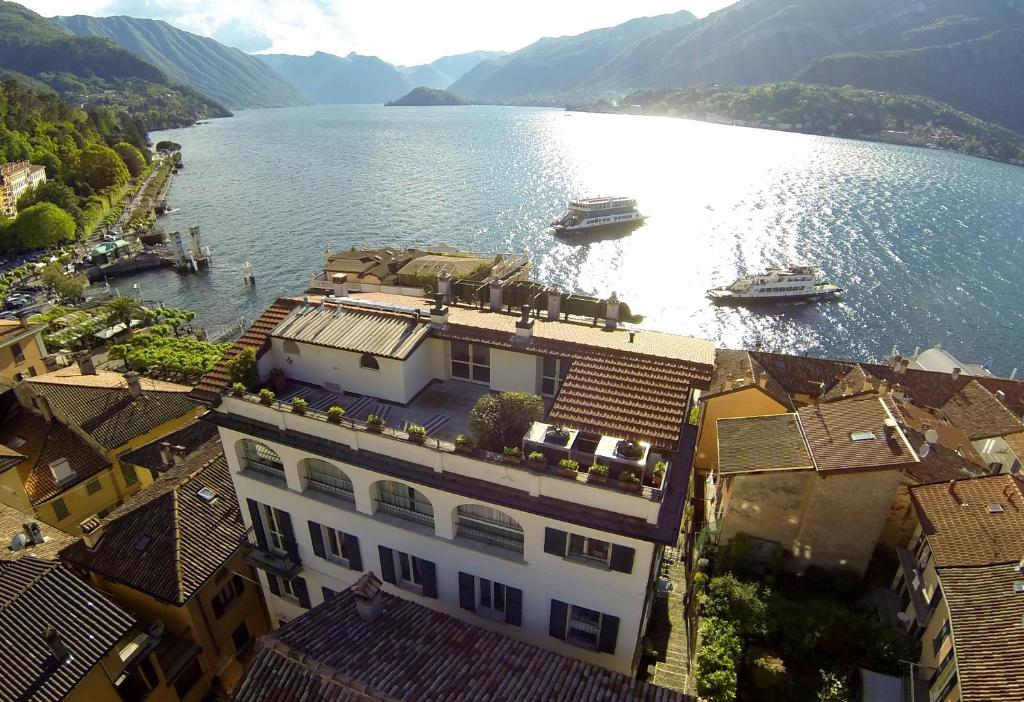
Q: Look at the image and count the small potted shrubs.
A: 13